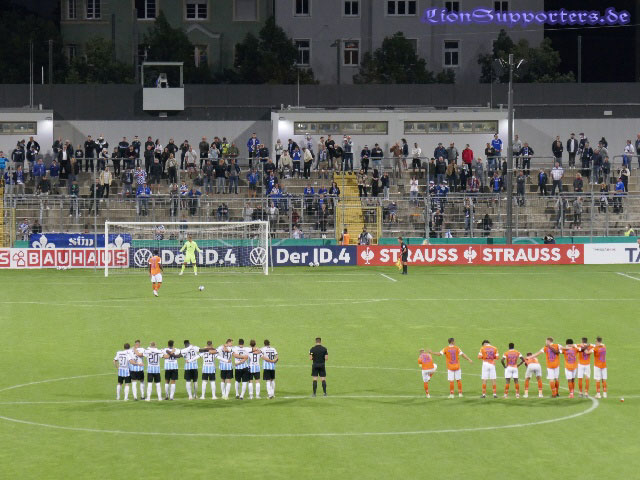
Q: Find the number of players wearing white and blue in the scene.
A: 10